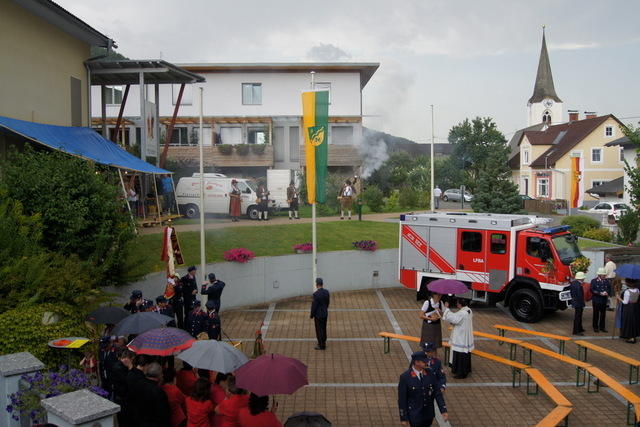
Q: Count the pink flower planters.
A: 3